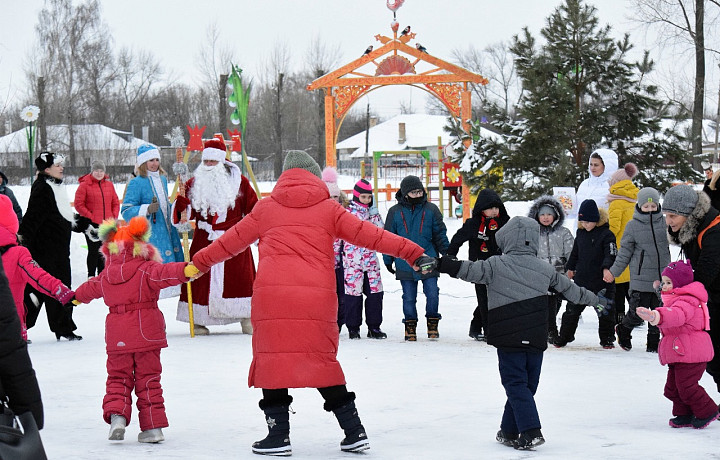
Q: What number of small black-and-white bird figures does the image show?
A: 3